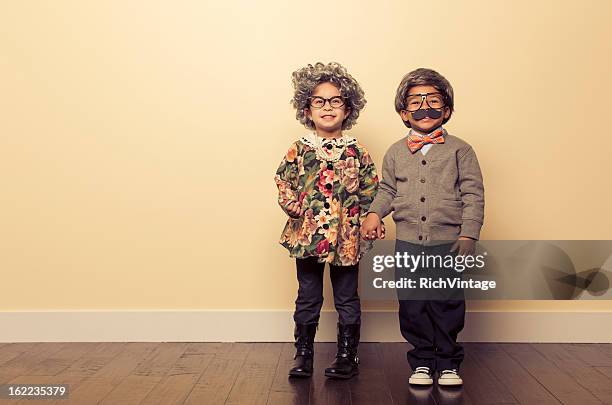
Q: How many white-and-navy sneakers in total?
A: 2